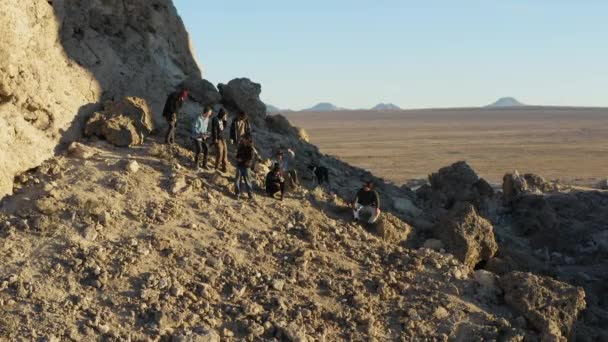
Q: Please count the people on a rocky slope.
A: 8